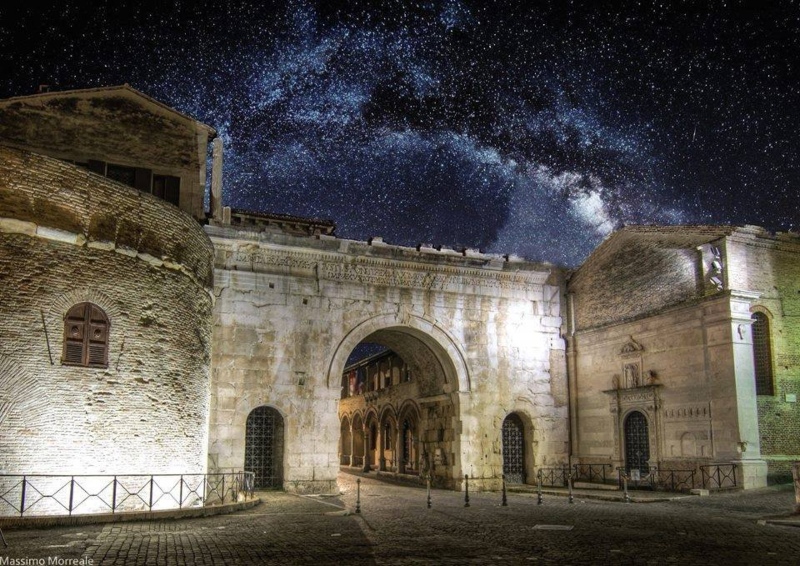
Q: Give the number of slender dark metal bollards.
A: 7